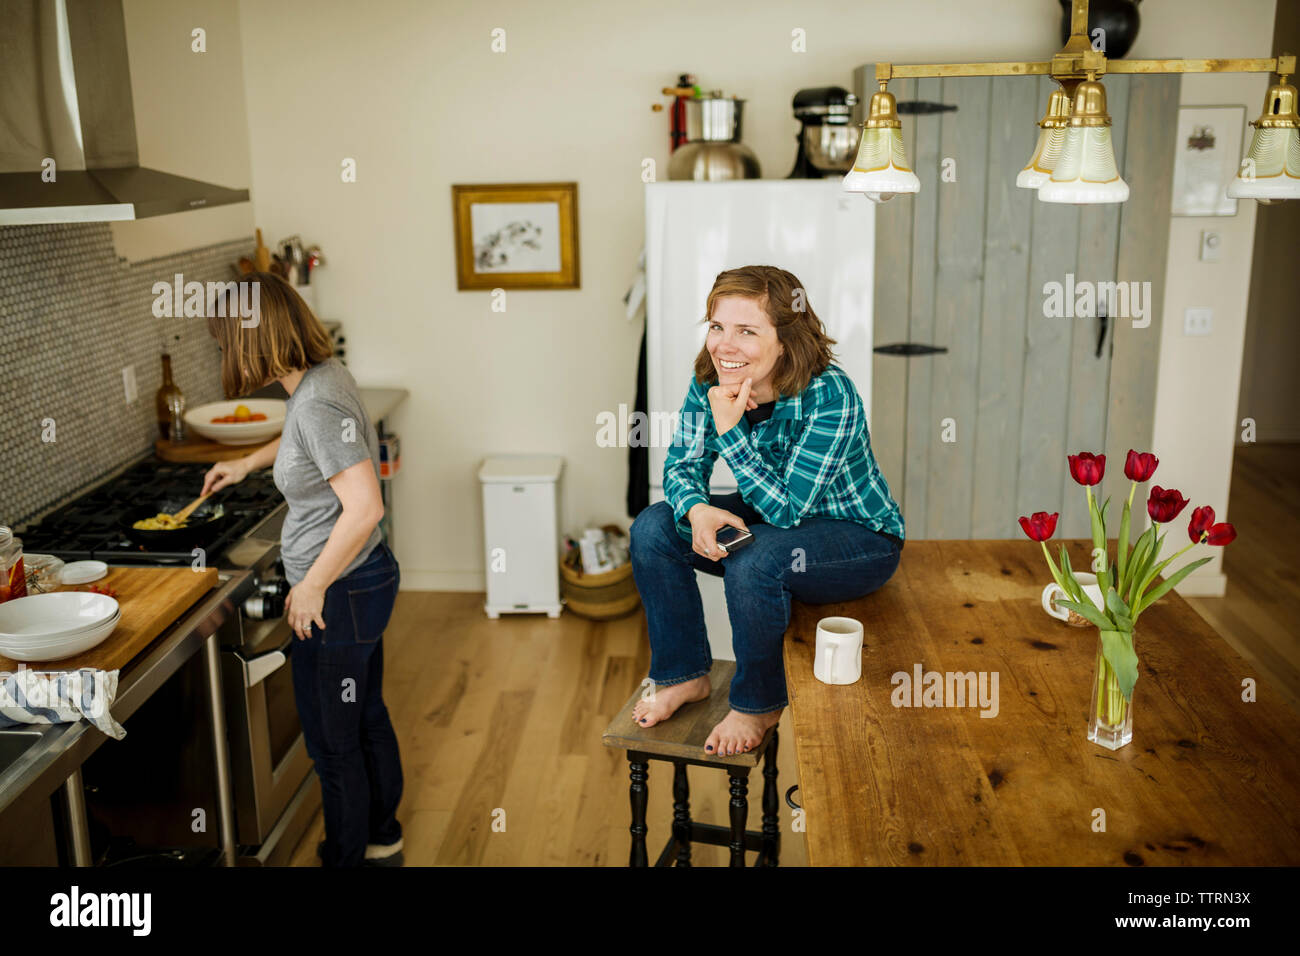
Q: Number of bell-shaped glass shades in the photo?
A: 4